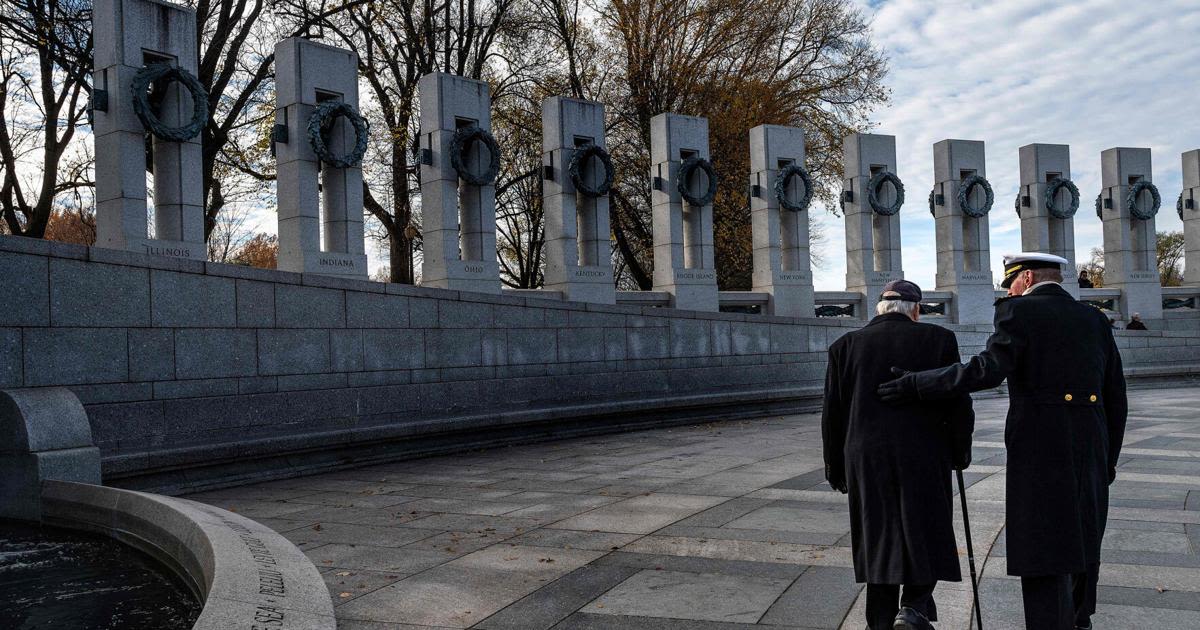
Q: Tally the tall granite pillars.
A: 11